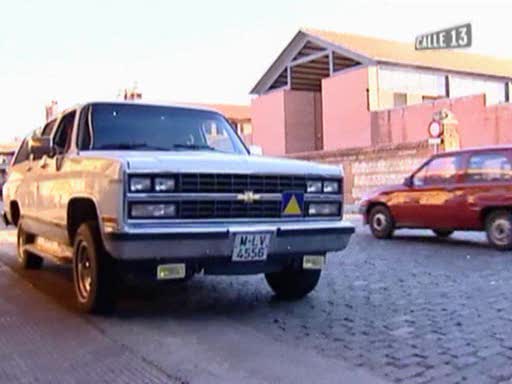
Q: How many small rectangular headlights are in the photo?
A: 4